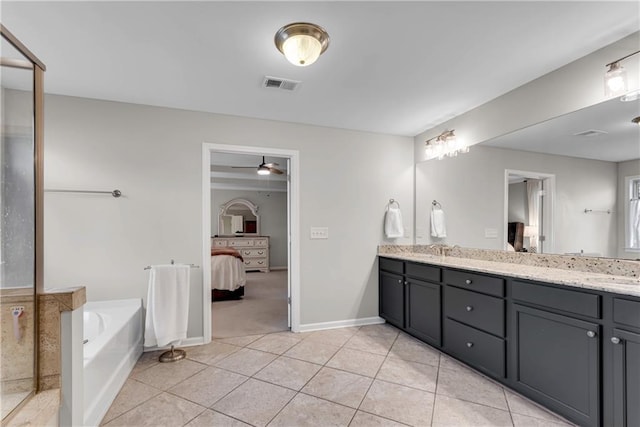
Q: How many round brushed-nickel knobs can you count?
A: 7